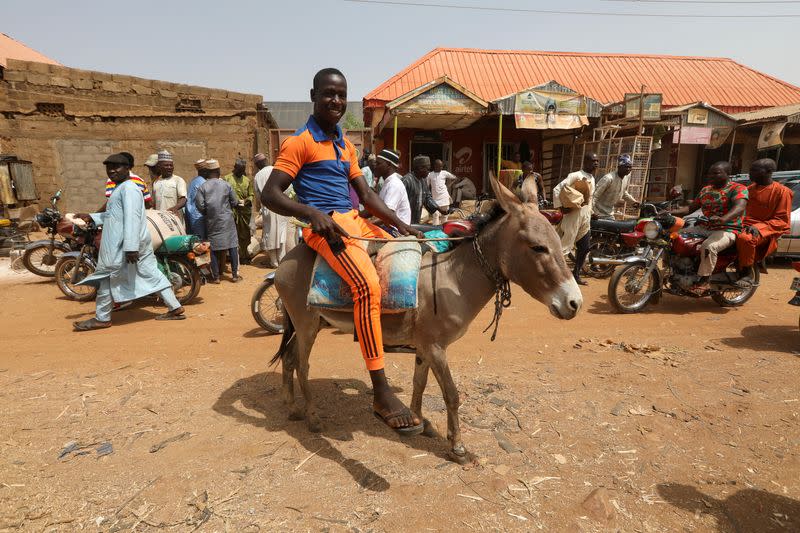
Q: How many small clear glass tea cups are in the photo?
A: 0